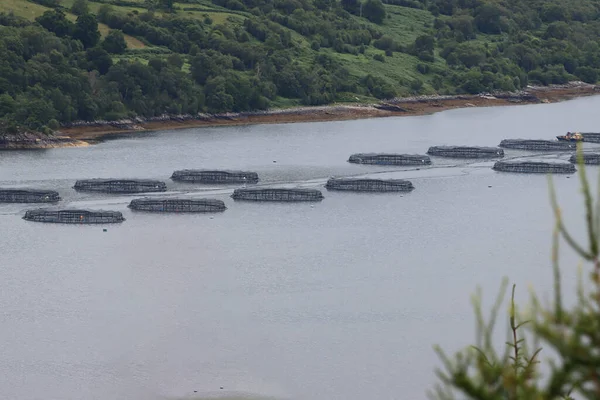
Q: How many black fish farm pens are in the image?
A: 13